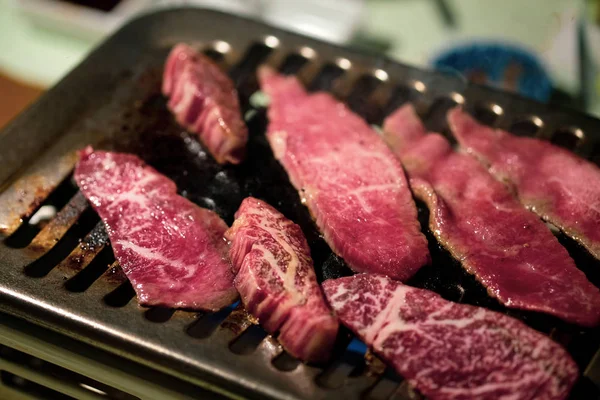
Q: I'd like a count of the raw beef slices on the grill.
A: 7